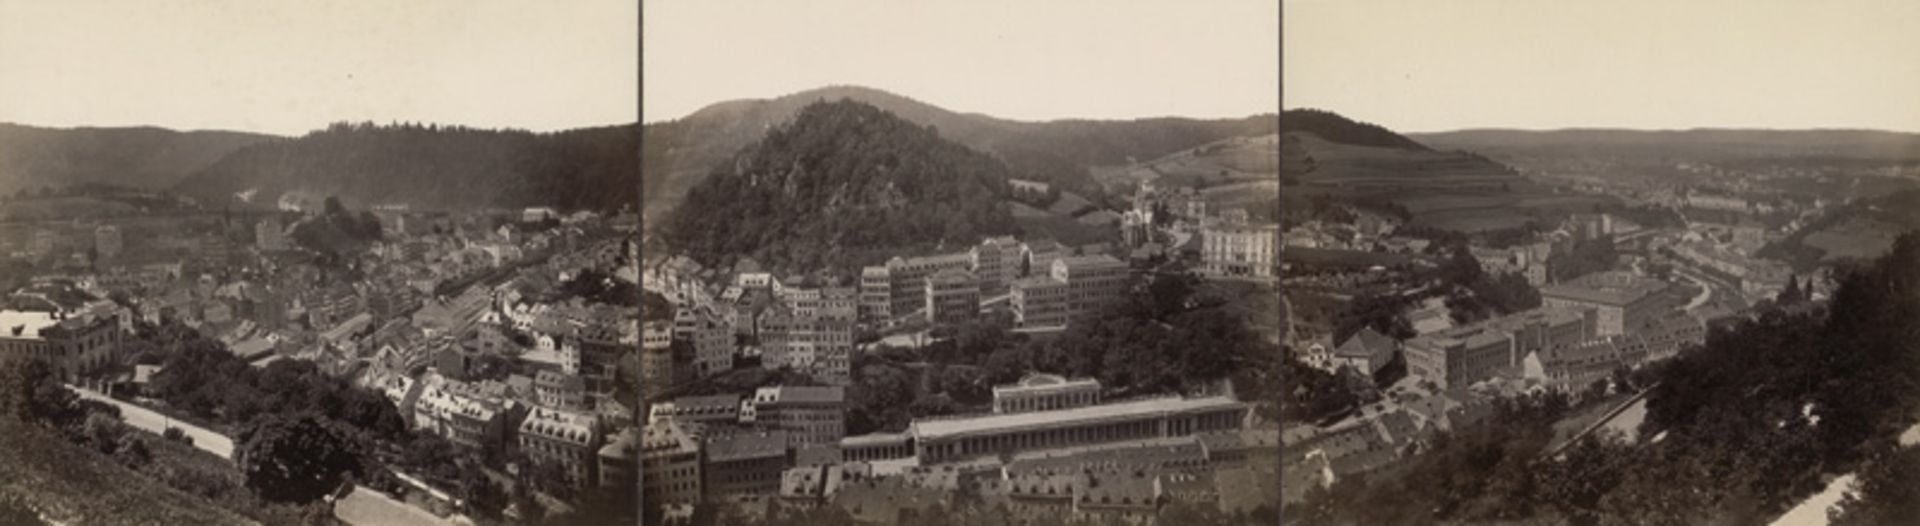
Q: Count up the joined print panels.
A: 3